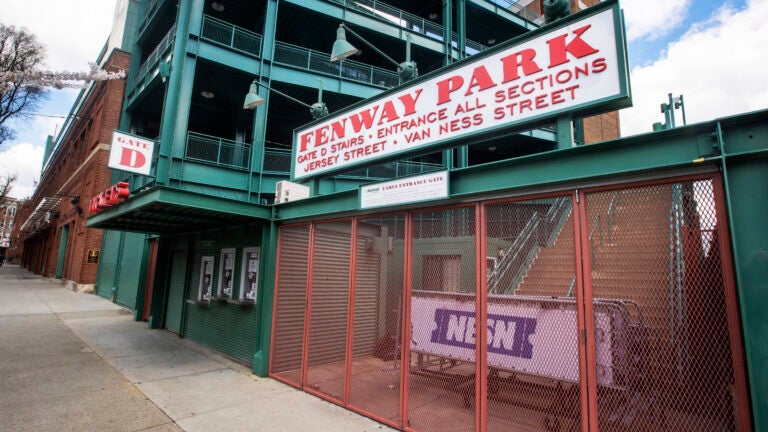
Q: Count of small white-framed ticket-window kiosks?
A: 3